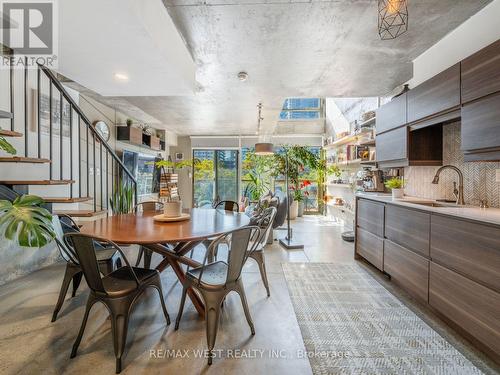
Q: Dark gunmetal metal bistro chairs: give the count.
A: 6